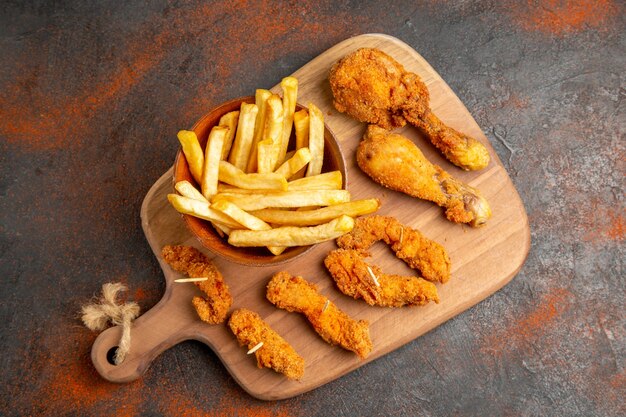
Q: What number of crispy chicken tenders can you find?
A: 5